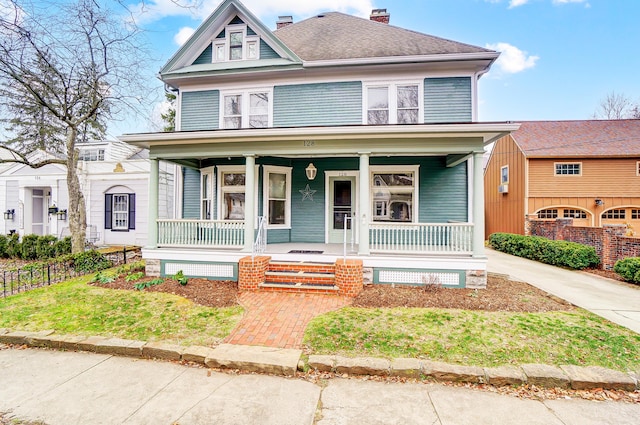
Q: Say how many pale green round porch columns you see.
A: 4